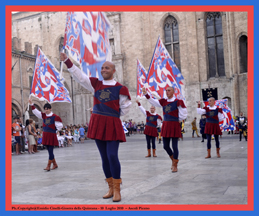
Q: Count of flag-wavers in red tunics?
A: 5